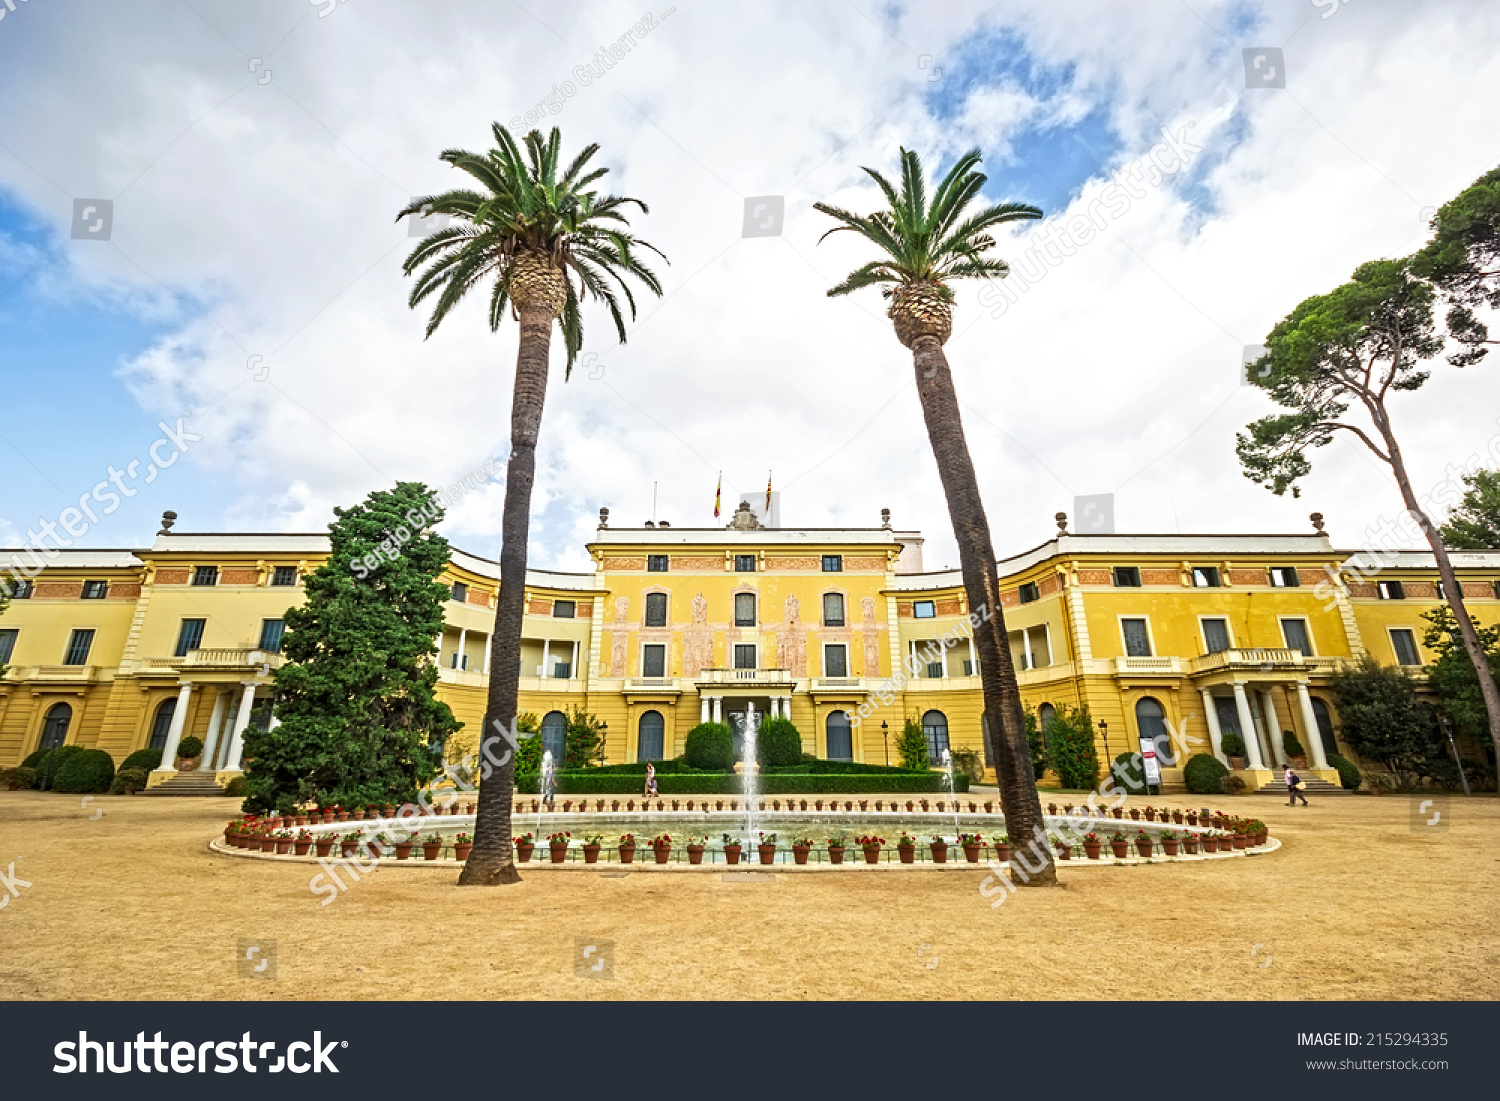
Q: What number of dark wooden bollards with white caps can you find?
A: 0